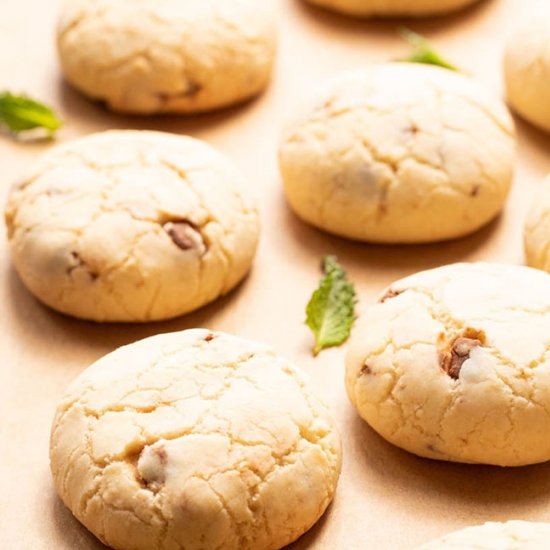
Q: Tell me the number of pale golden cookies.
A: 9